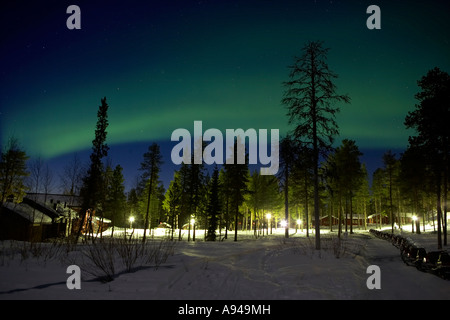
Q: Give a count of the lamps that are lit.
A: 6